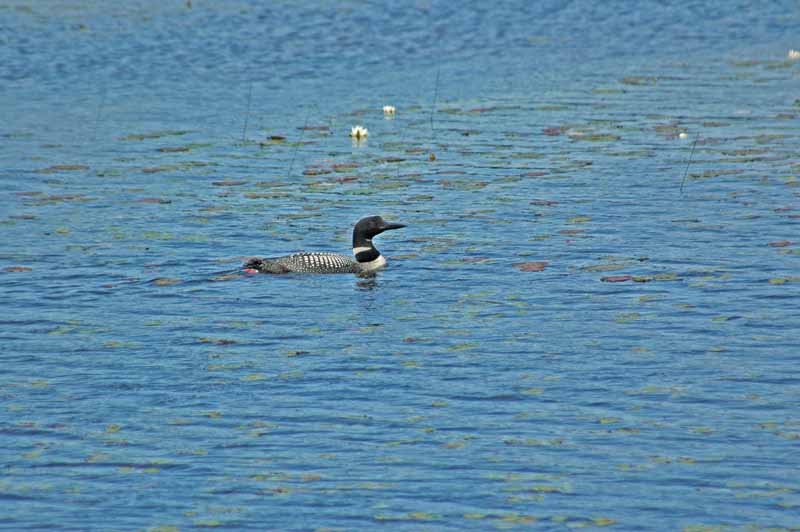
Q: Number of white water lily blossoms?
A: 4